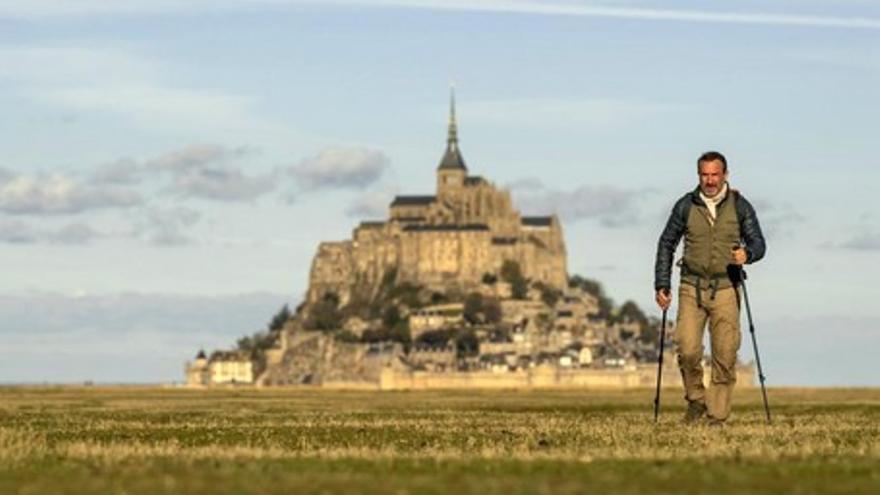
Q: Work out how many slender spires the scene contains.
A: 1